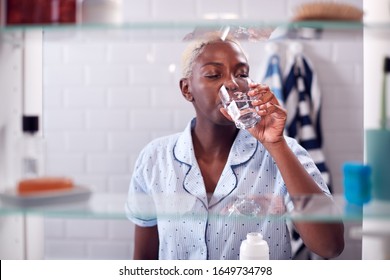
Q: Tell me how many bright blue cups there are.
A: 1